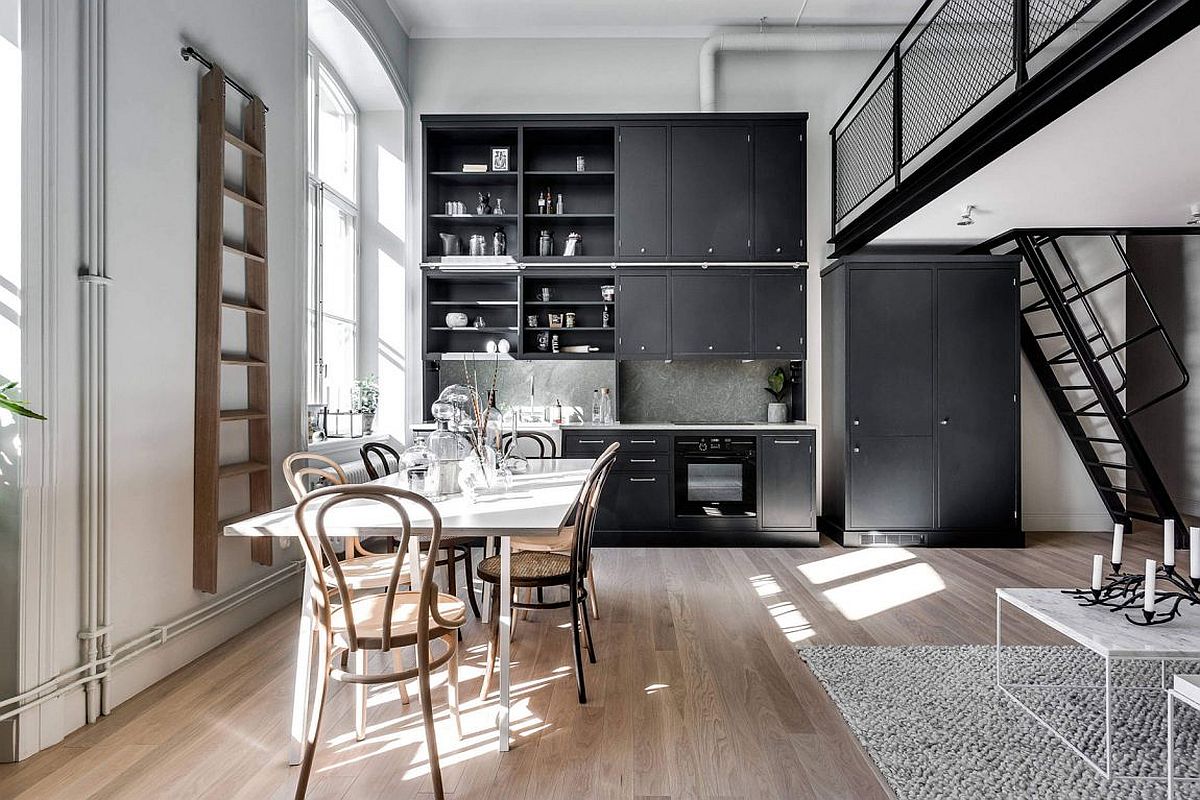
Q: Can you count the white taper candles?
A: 5